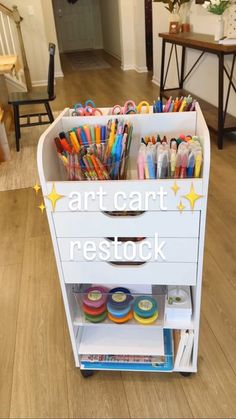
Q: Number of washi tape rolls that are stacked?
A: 8